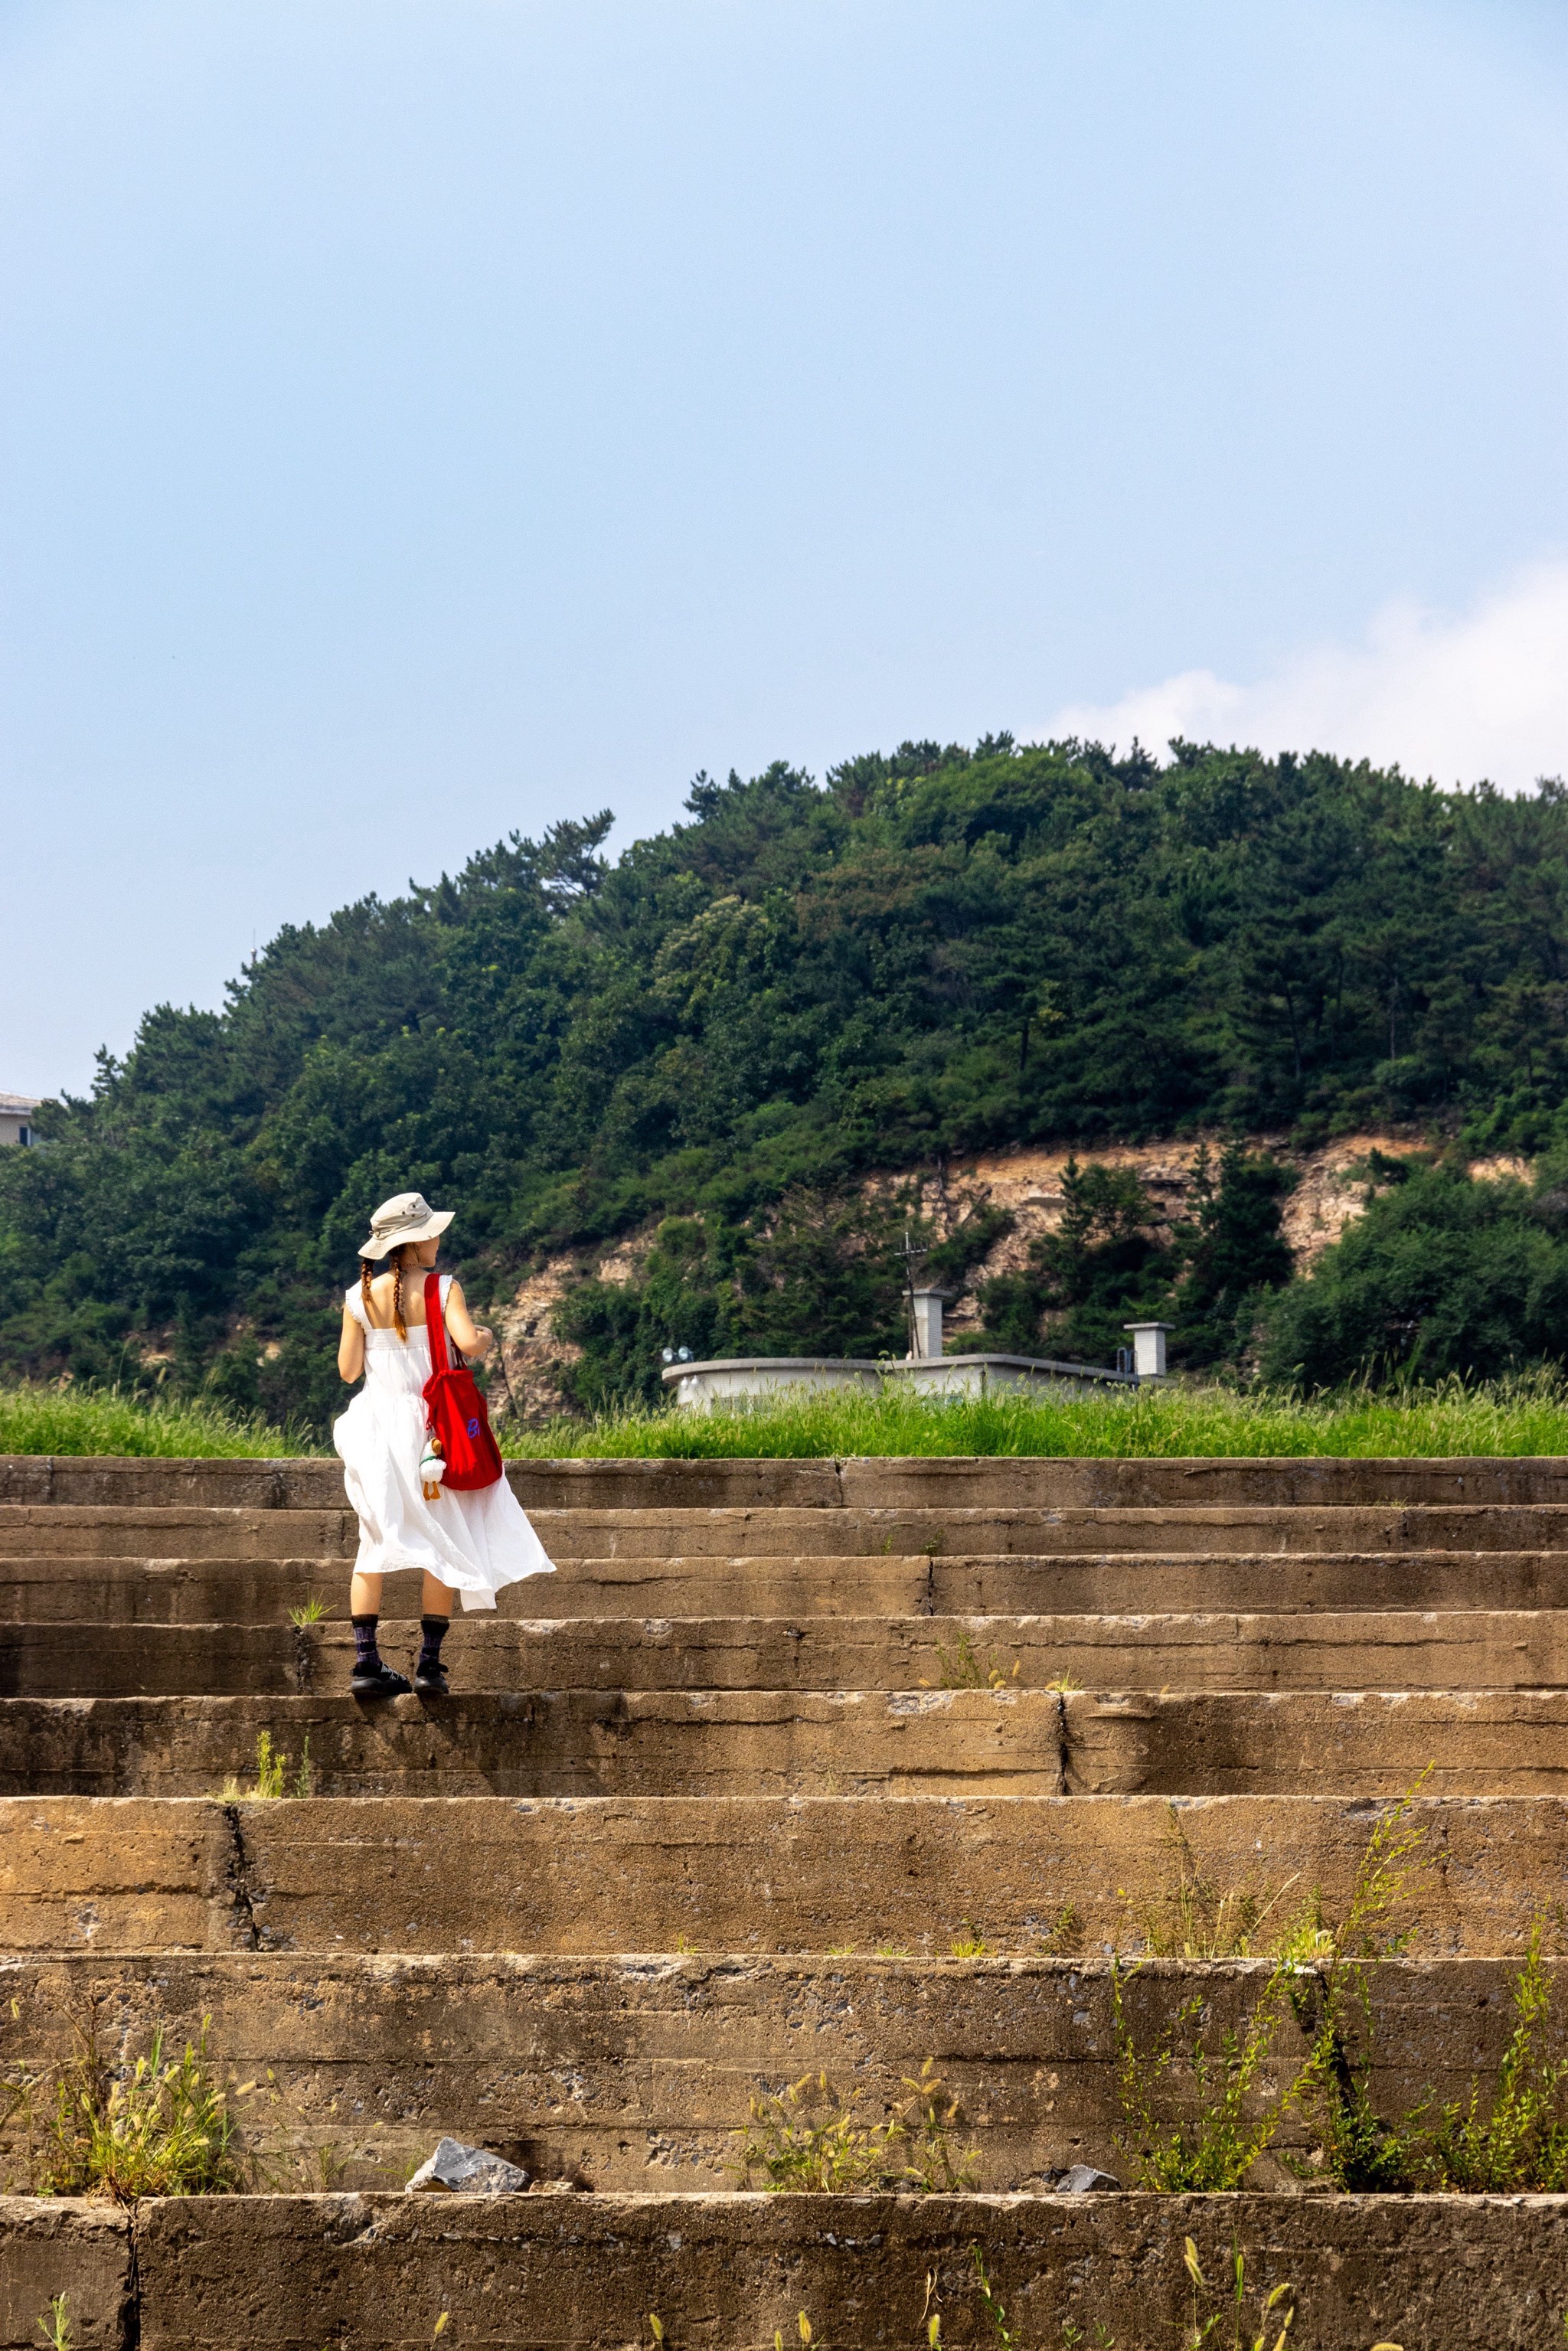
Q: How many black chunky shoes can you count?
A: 2